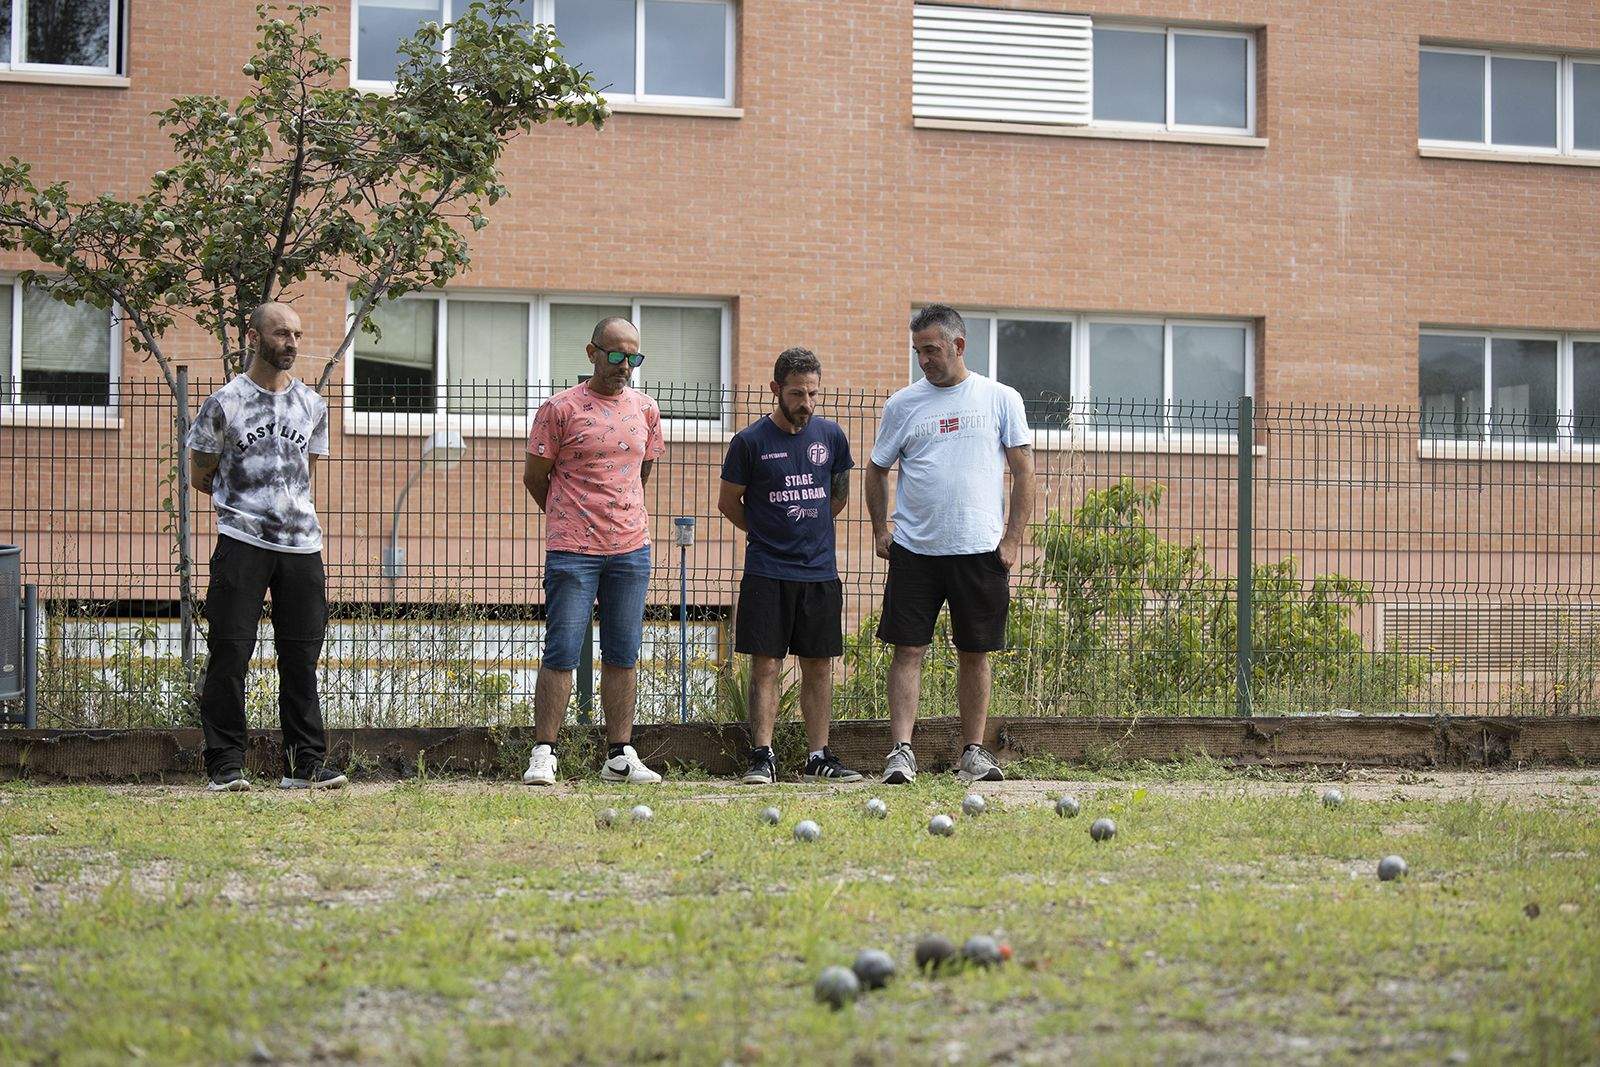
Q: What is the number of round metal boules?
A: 15